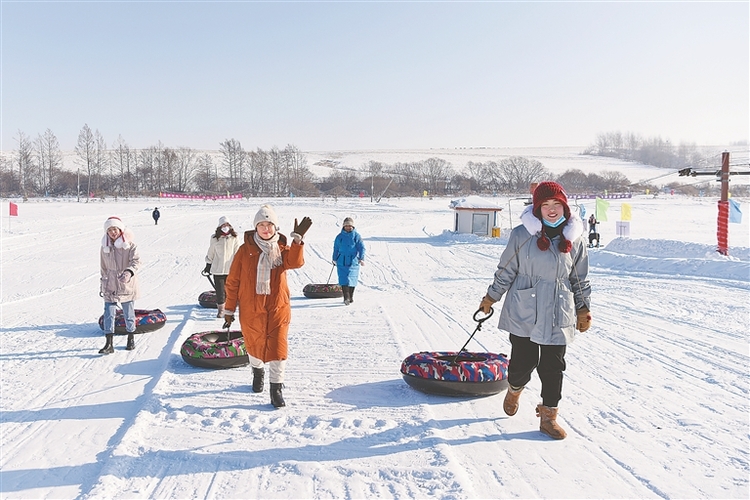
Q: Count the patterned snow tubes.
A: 5